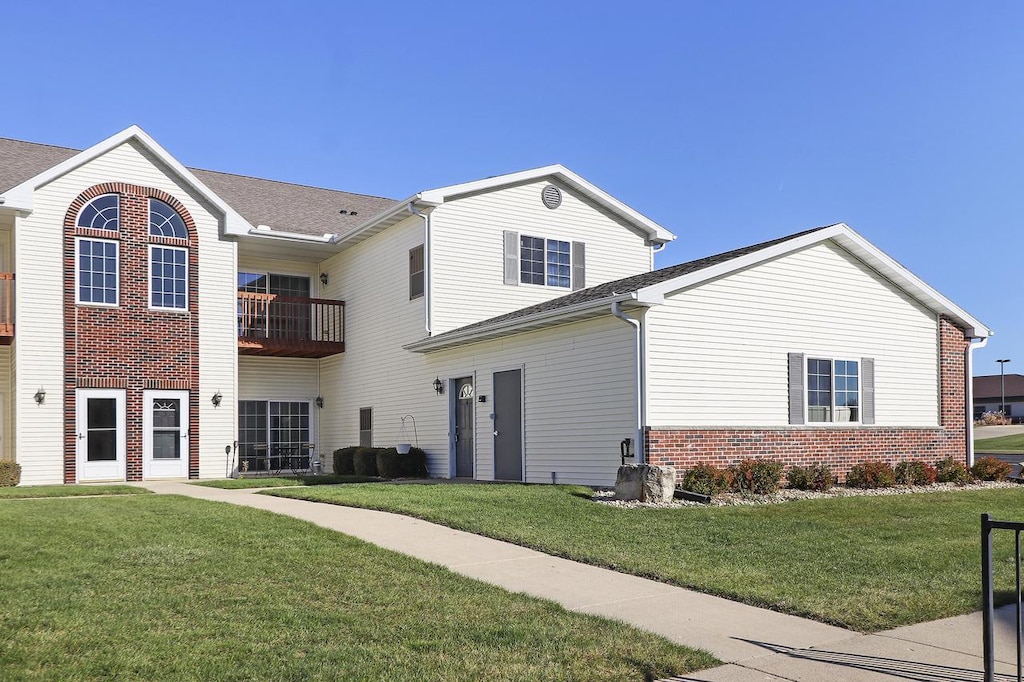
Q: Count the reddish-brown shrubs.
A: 7